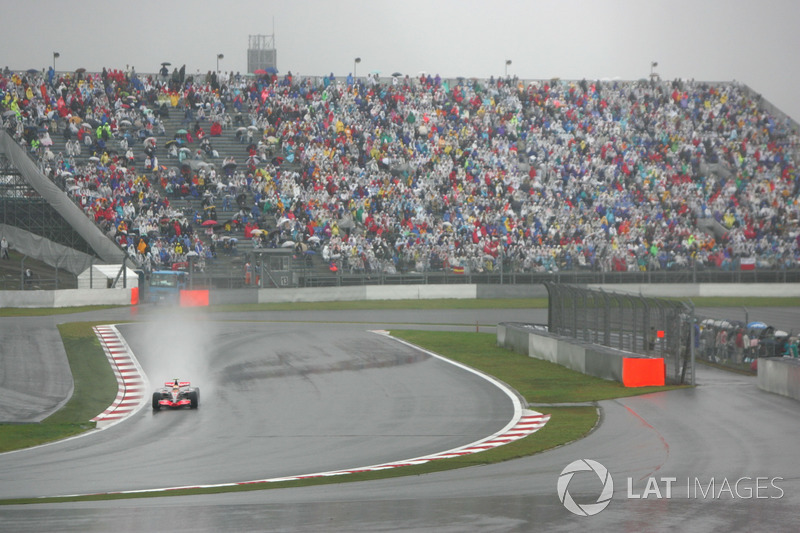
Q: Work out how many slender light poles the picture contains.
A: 5